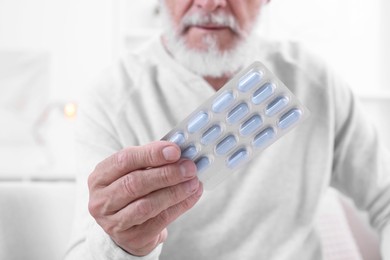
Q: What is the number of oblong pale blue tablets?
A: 15